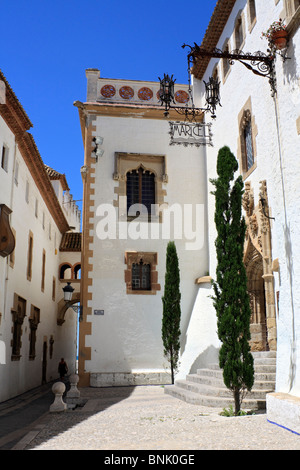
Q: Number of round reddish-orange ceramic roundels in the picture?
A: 5